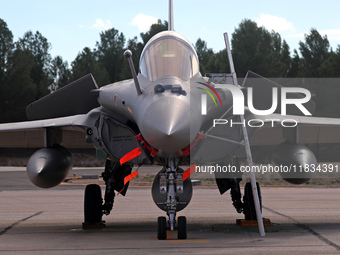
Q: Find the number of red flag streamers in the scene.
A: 3